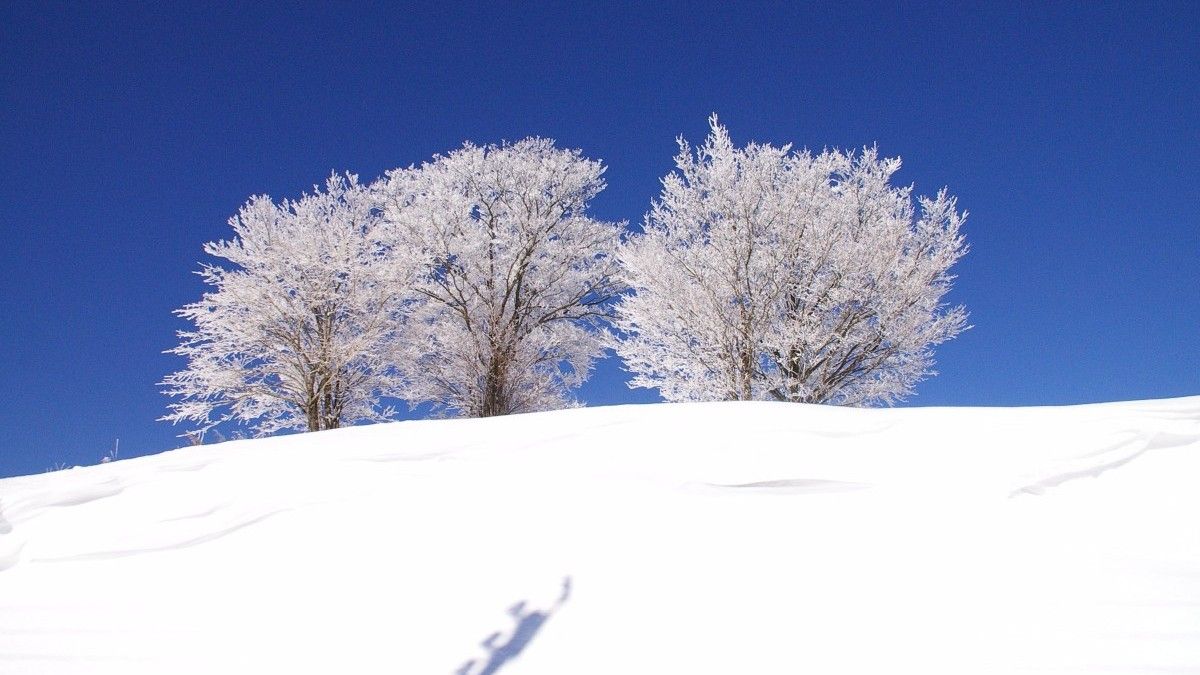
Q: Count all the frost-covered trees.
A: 3